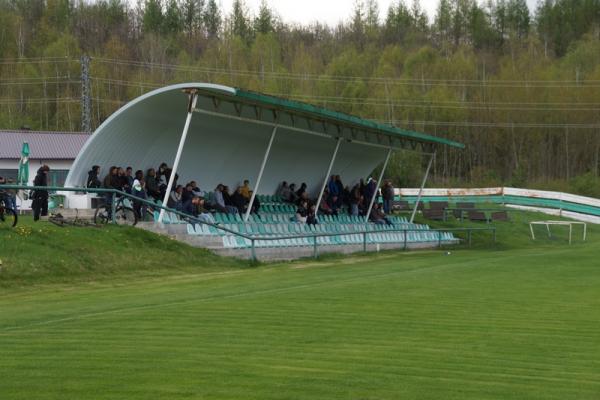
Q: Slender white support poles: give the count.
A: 5